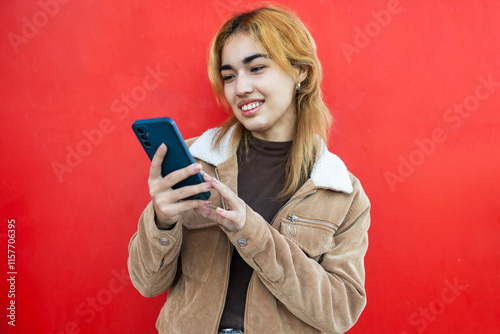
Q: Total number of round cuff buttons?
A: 2